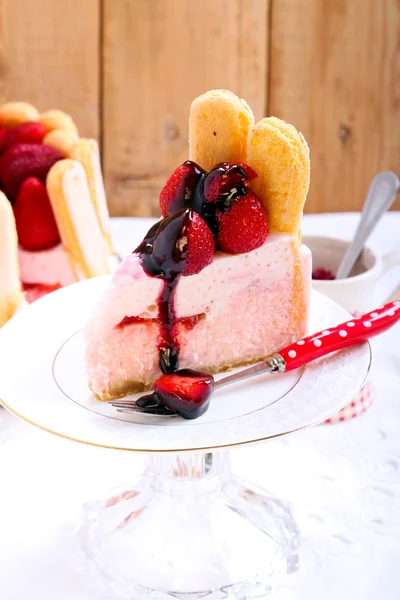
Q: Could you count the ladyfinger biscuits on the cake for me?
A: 2